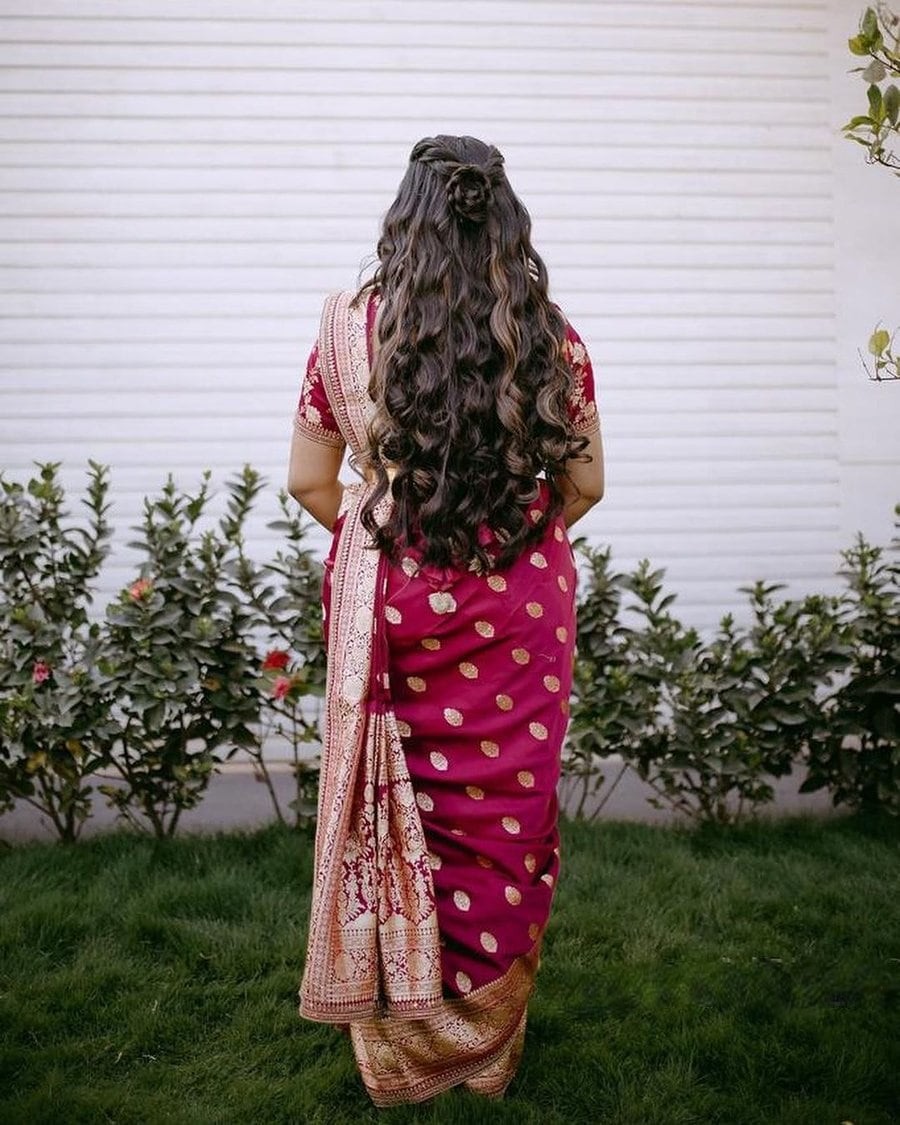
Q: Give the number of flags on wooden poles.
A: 0